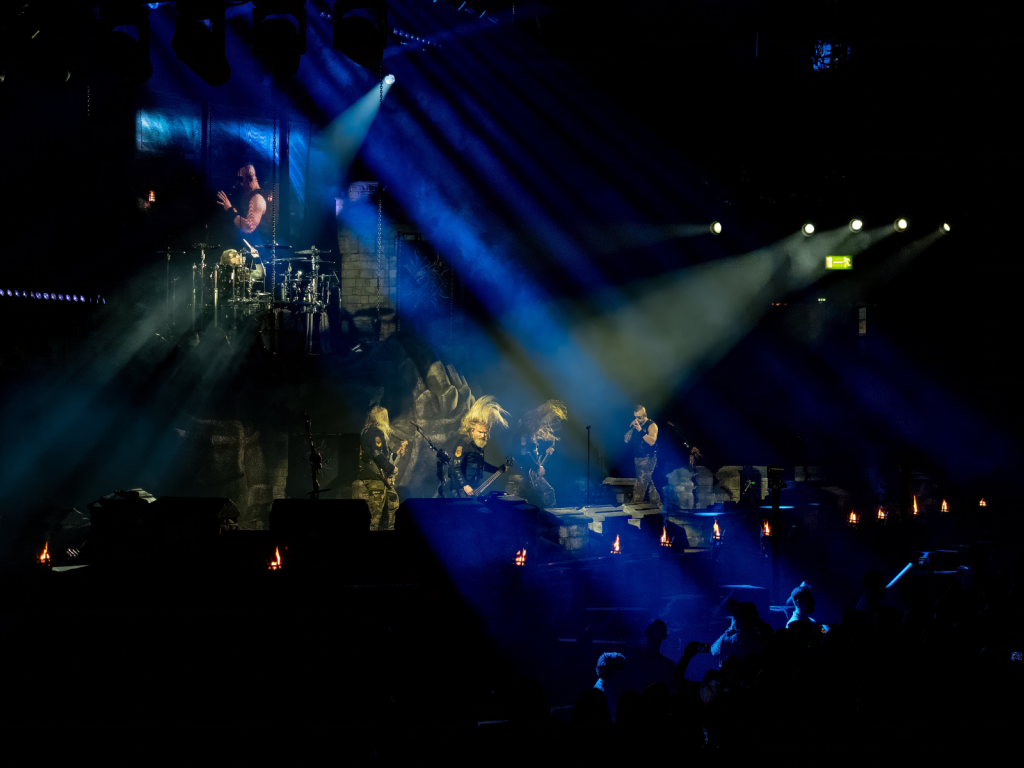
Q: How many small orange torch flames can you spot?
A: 12